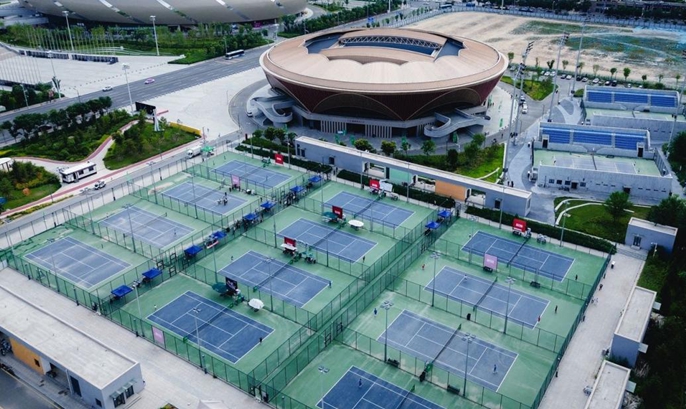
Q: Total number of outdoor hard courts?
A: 14